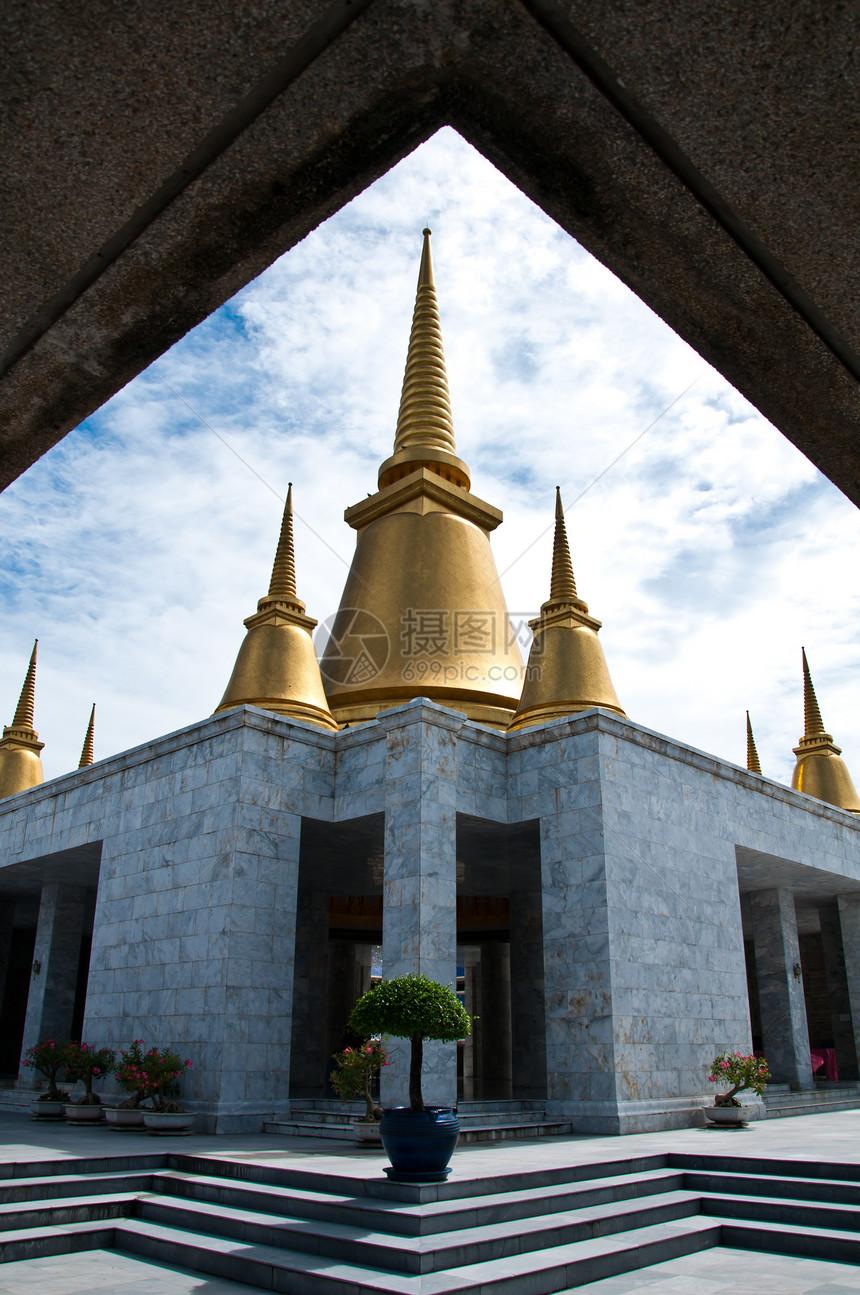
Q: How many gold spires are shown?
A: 7